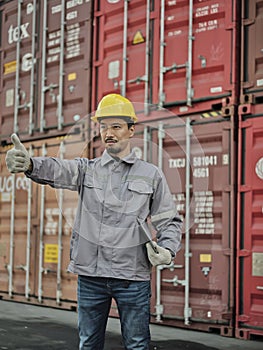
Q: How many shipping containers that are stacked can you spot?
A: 6